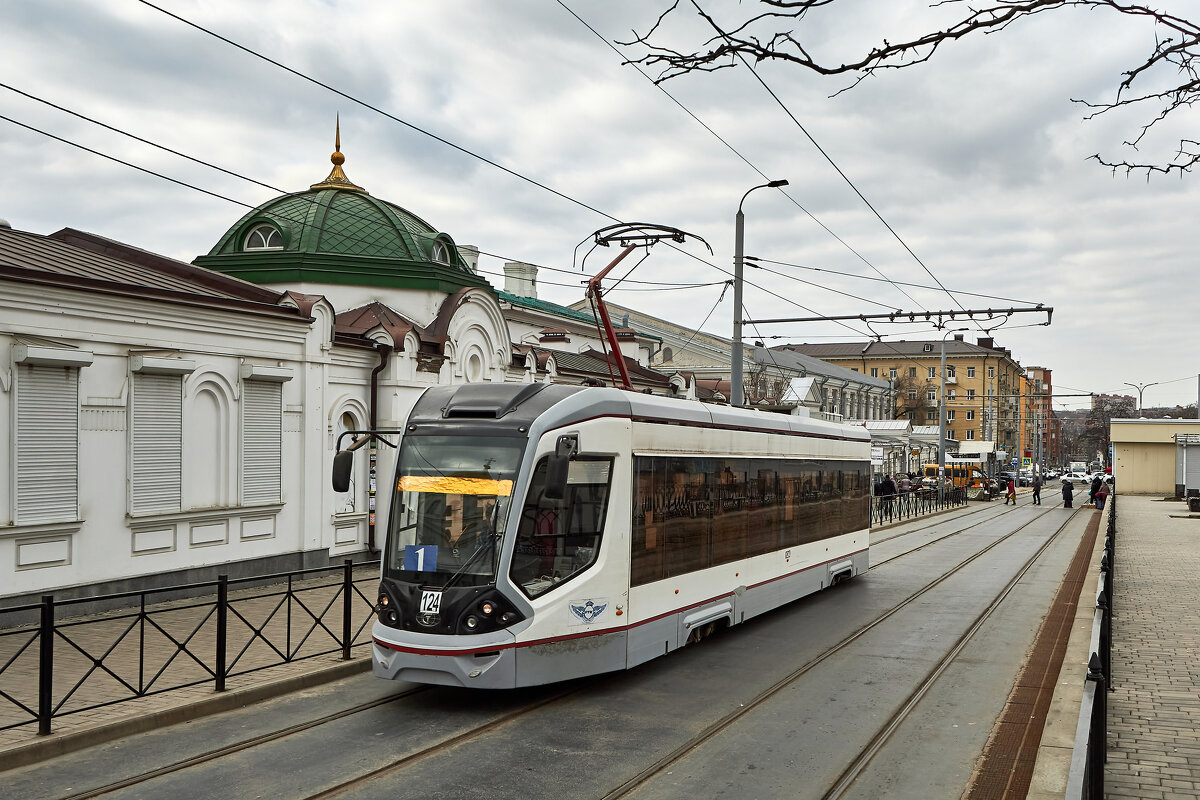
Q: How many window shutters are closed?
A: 3